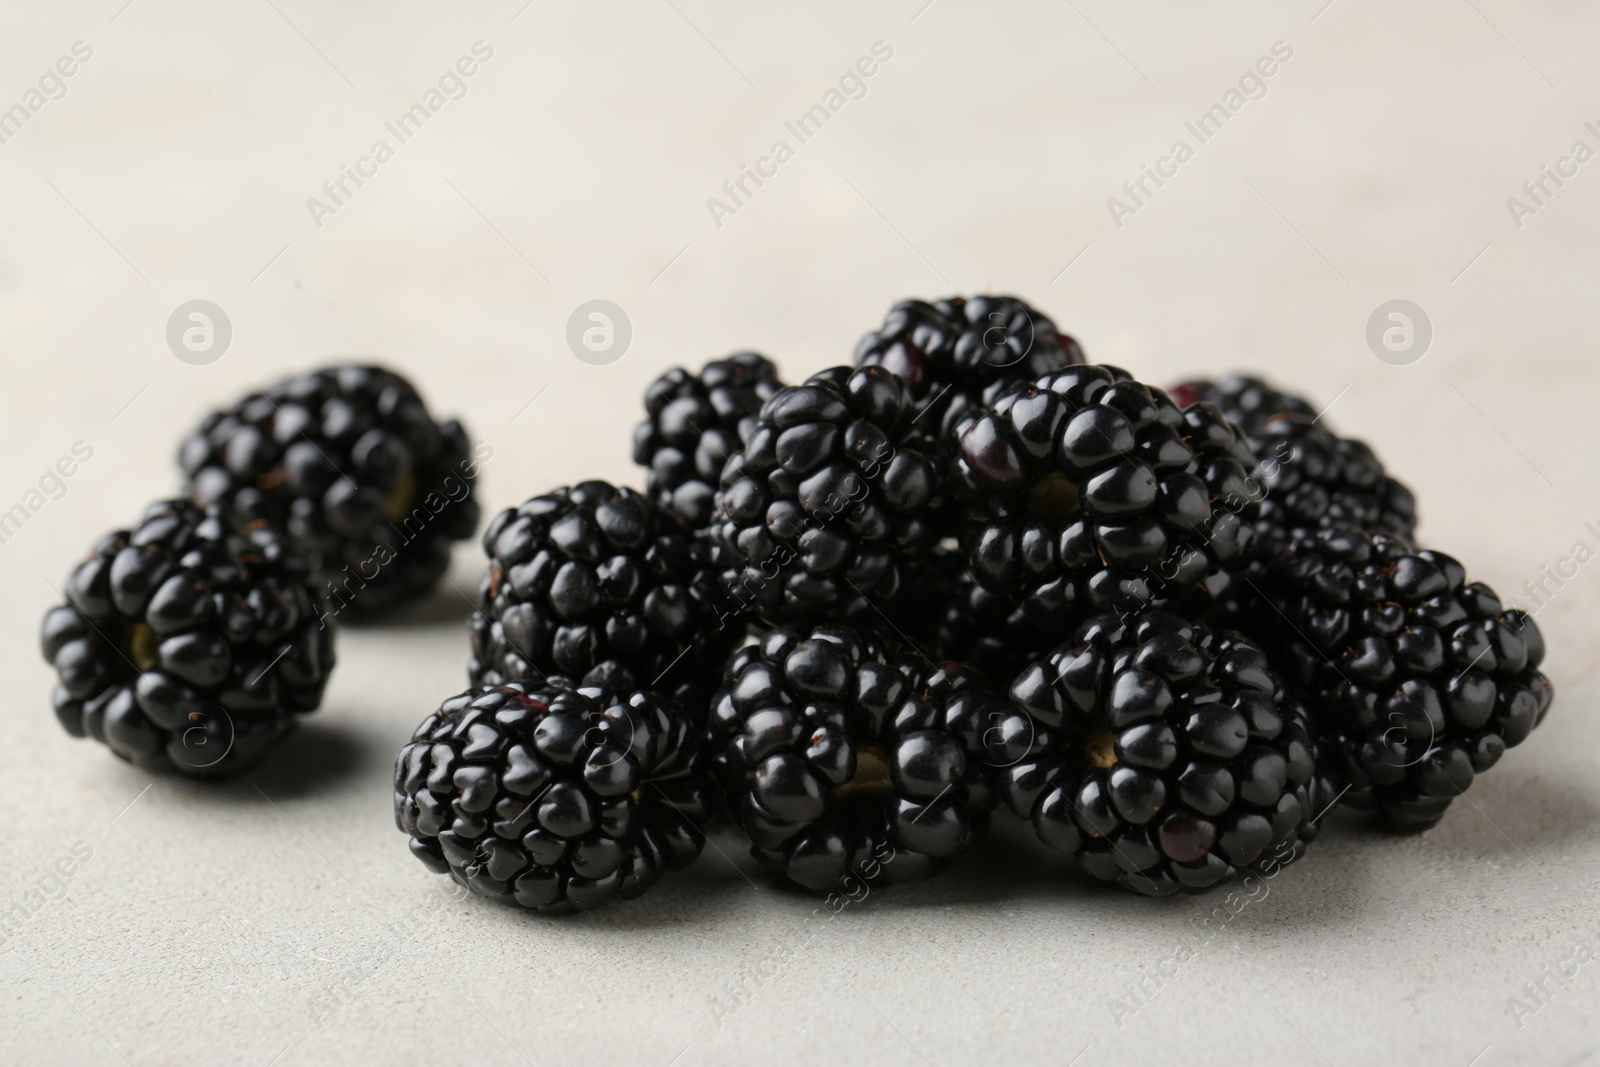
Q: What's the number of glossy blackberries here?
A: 13